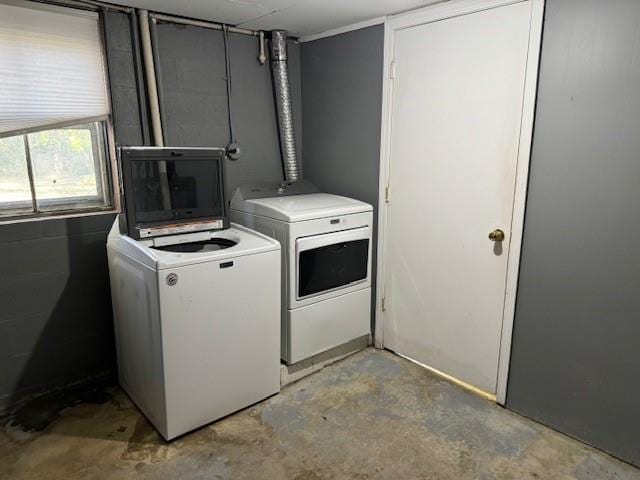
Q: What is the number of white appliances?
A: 2